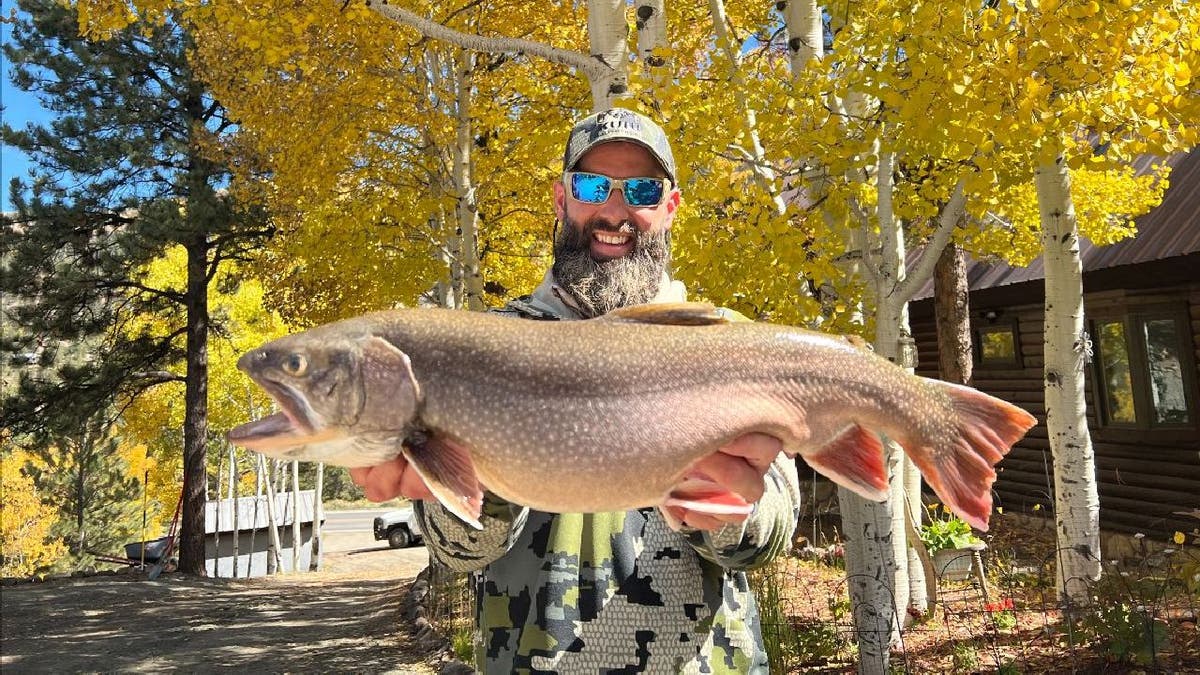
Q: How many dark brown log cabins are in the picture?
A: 1